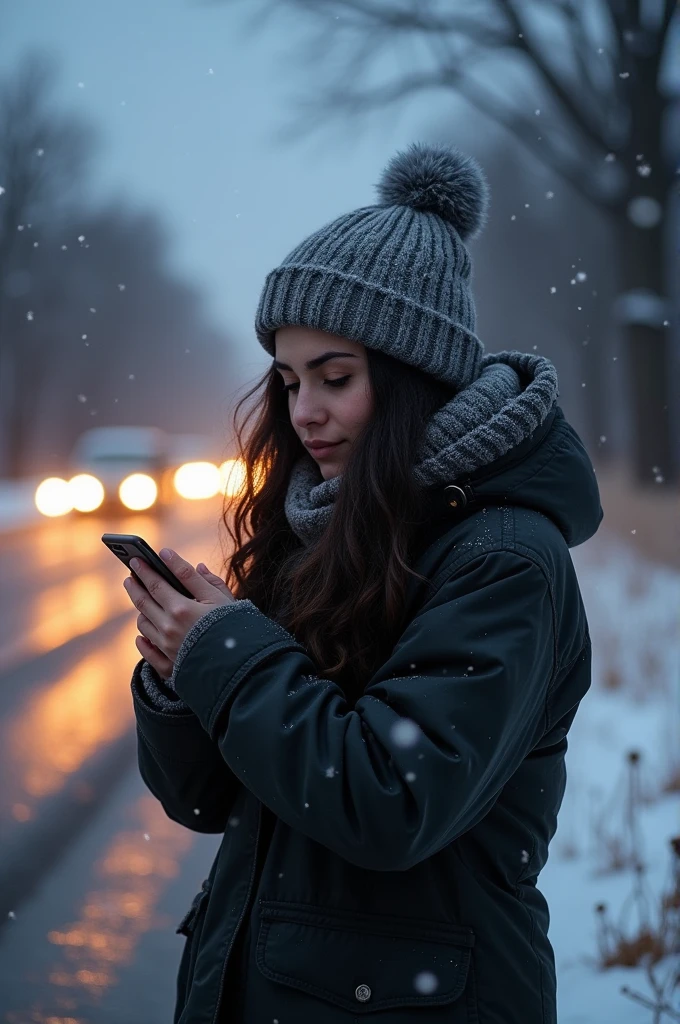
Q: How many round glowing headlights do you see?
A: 5